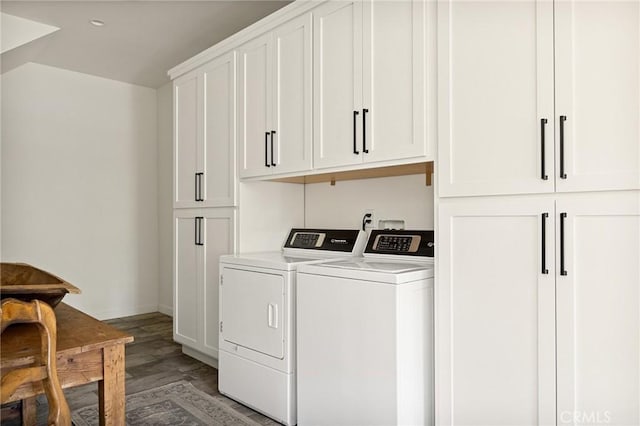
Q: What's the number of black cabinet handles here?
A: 12